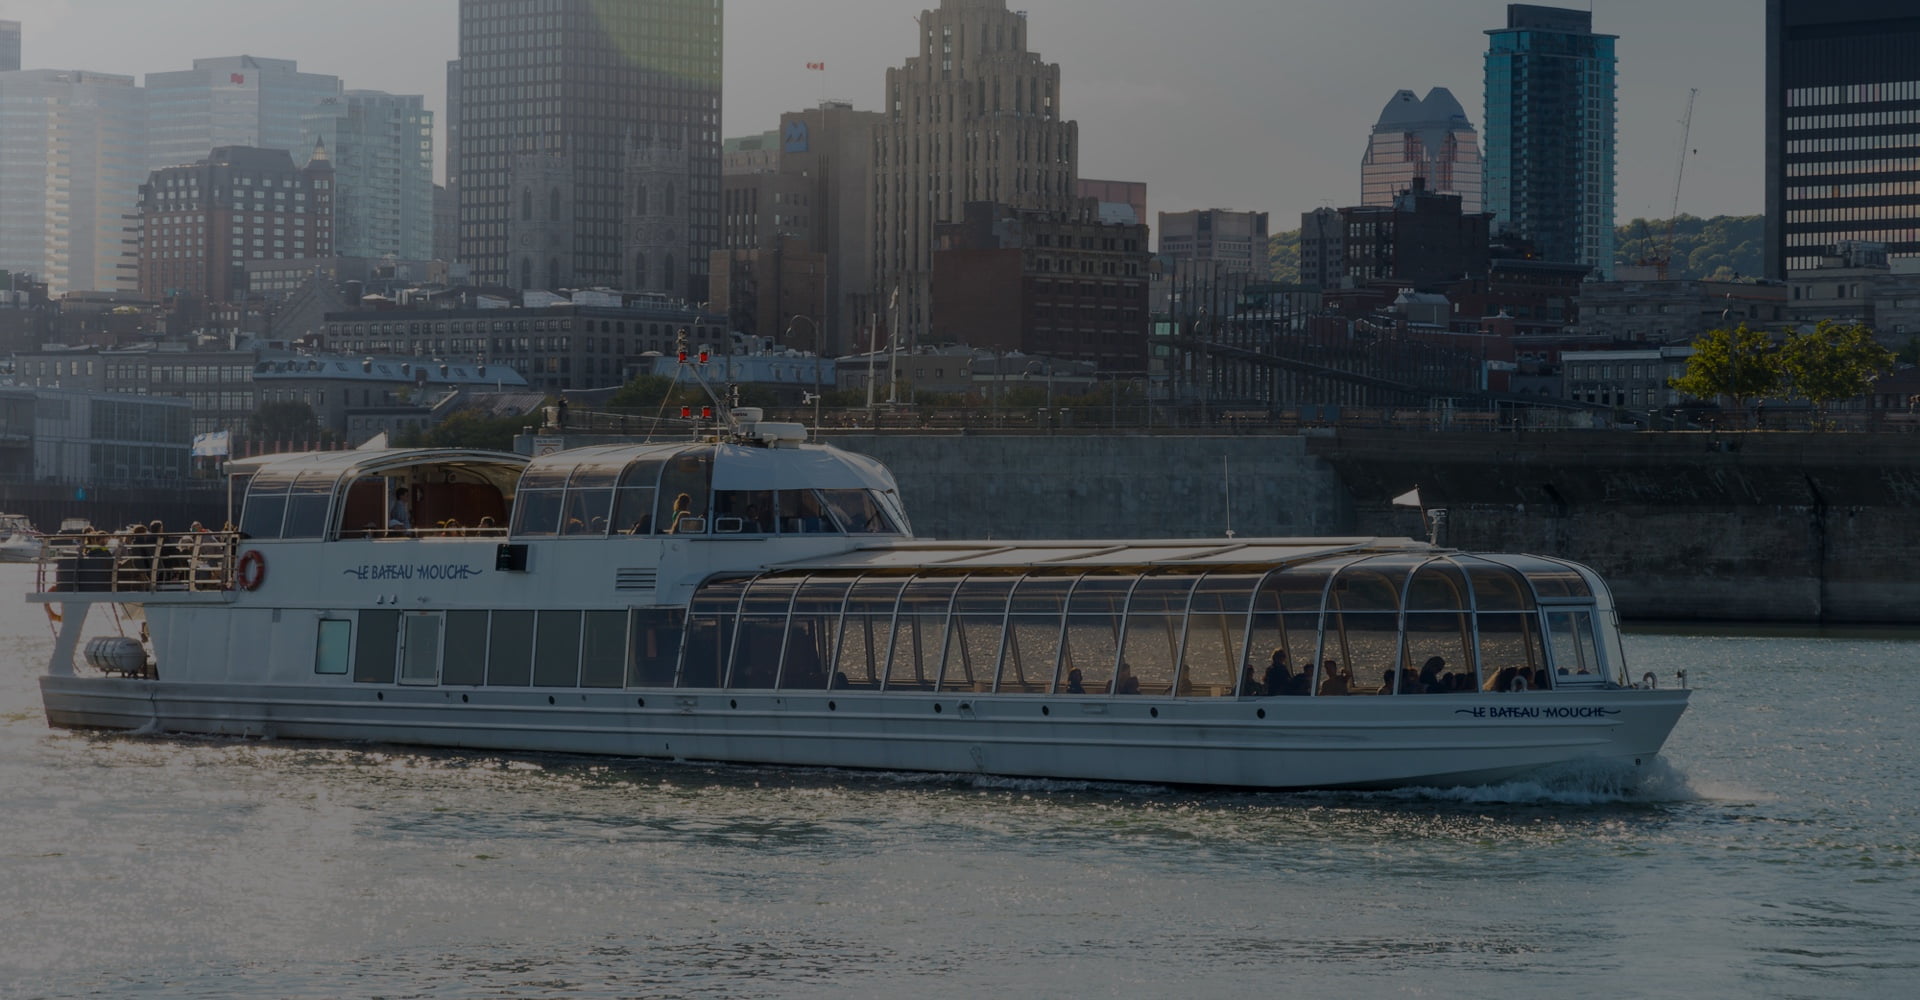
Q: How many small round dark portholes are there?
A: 10